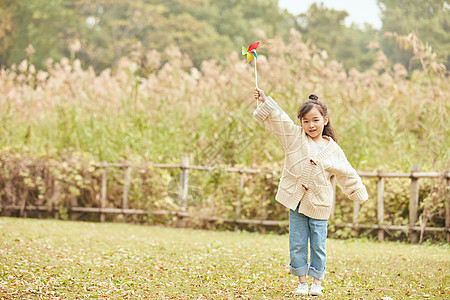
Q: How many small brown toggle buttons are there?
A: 2